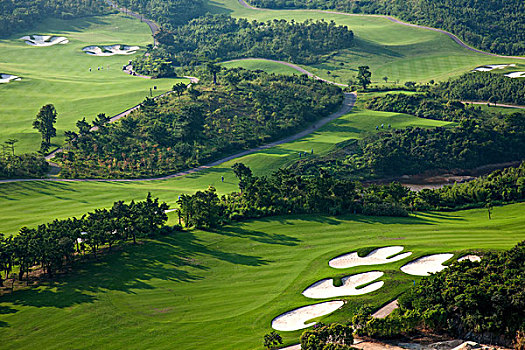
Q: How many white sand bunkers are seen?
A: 10